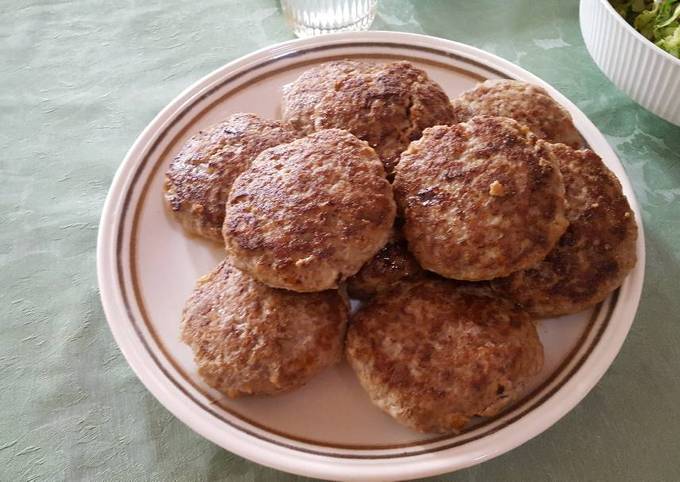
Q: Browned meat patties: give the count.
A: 9